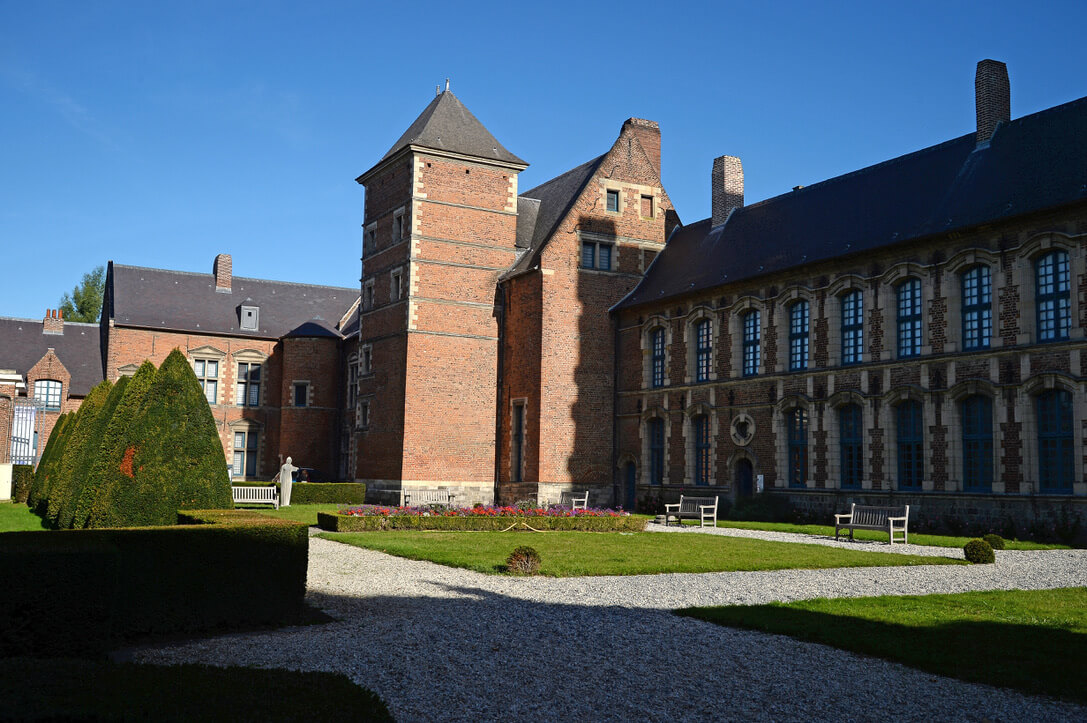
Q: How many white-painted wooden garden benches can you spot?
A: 5